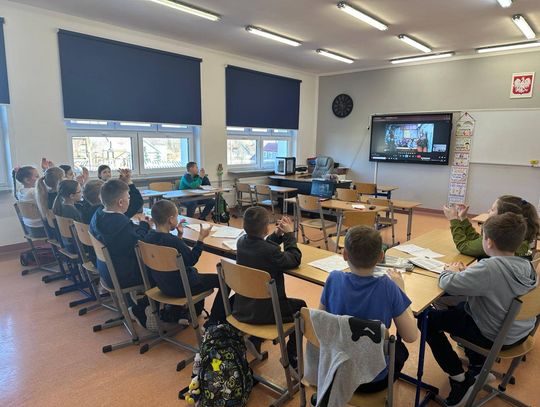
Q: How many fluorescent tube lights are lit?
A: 9